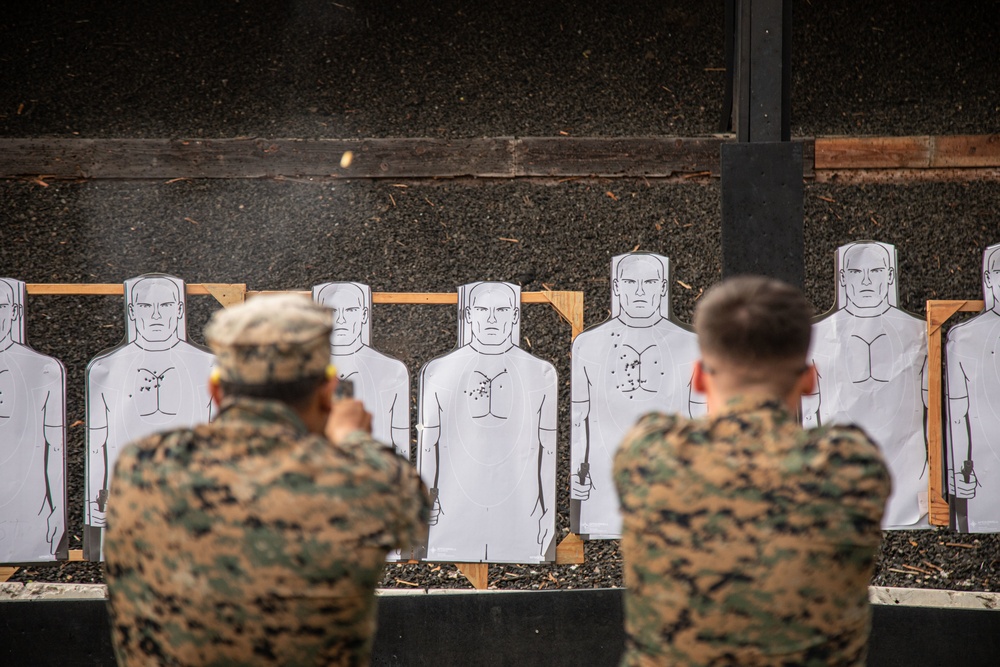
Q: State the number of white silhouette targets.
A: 7